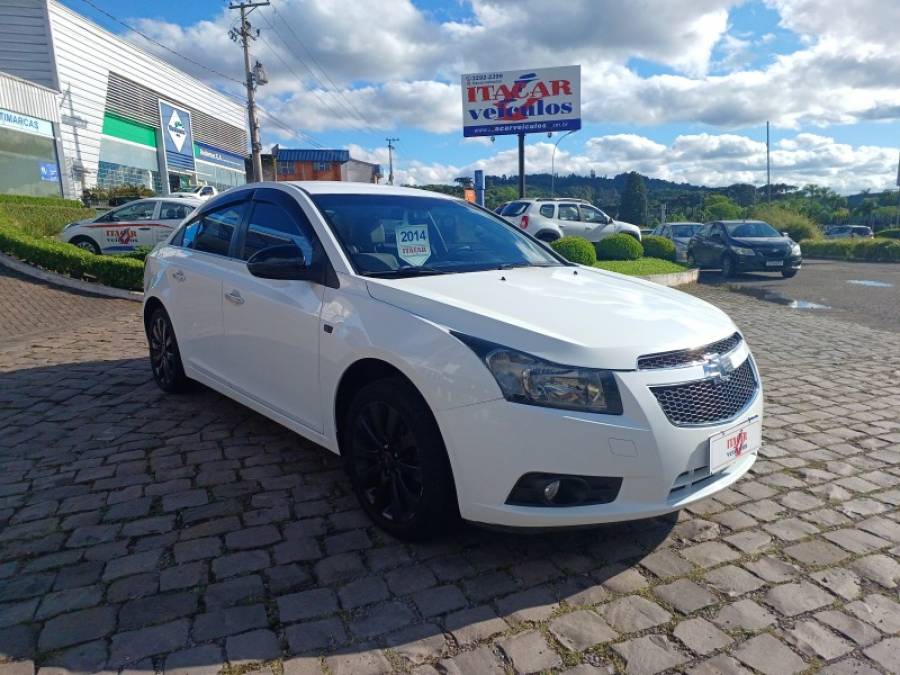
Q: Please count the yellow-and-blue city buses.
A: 0